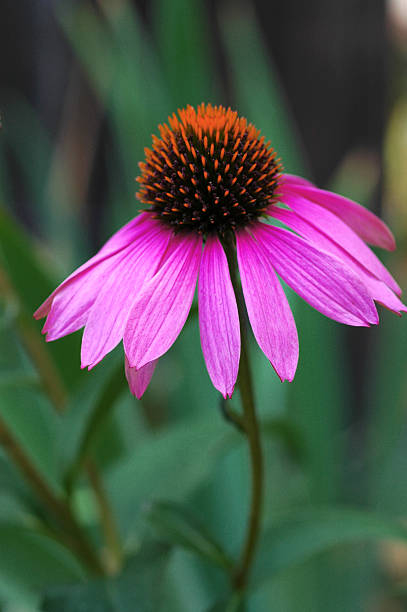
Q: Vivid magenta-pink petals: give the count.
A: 12